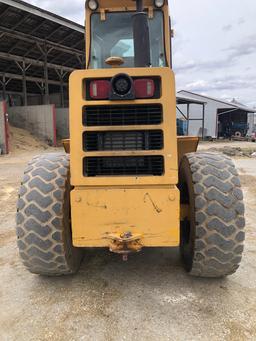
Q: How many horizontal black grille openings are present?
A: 3